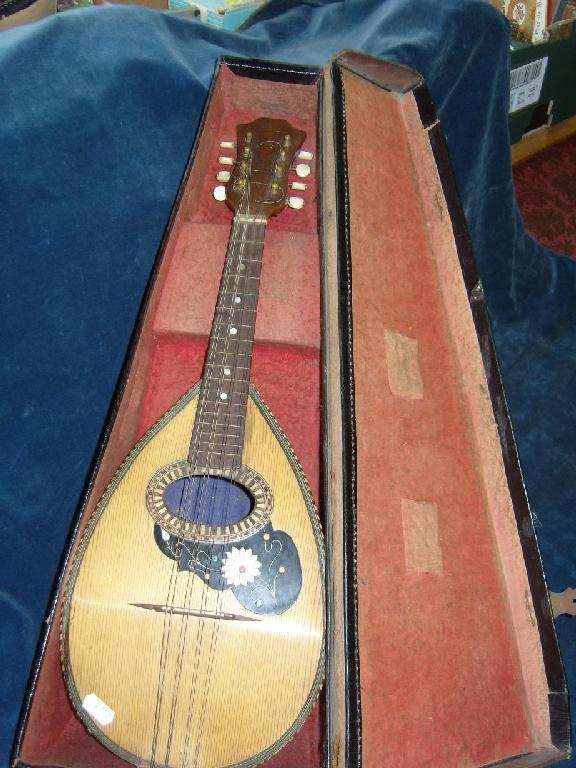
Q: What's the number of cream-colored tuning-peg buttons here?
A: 8